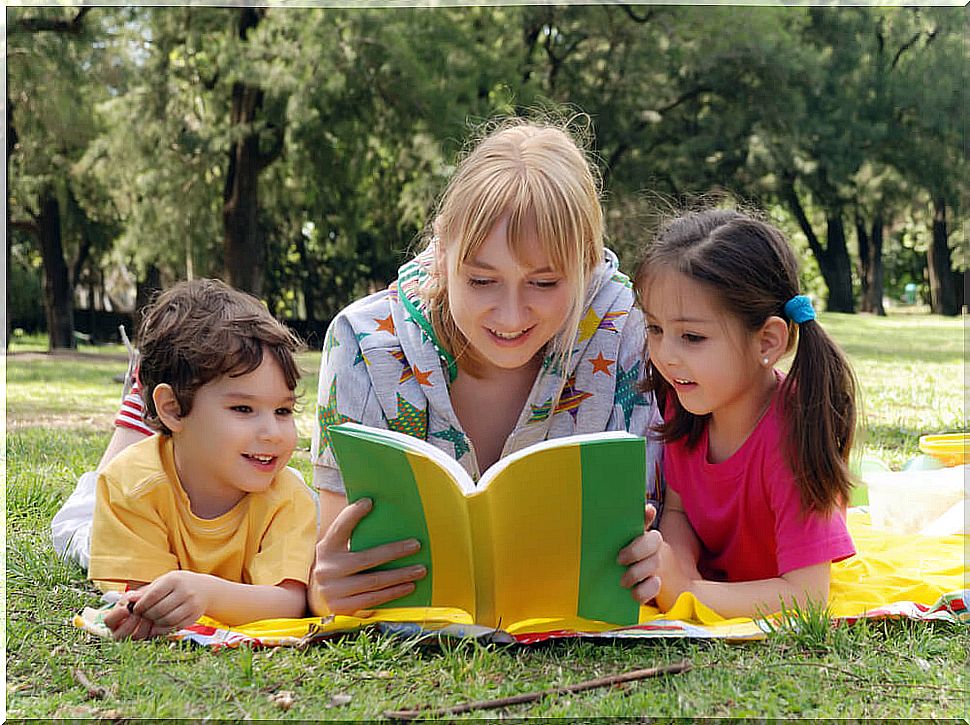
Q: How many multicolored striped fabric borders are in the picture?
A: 1